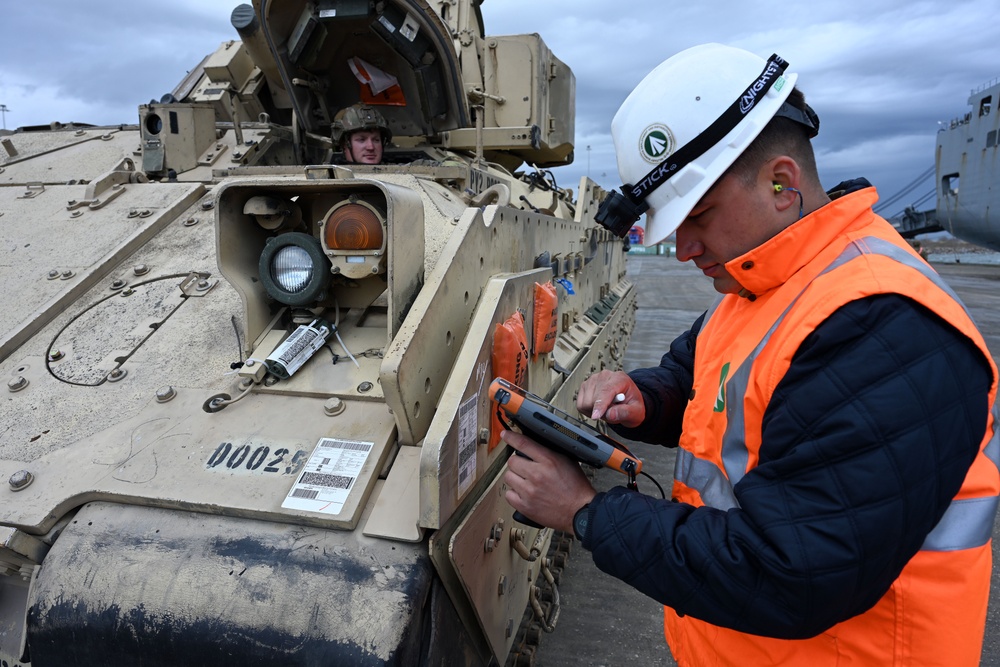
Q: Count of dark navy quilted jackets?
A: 1